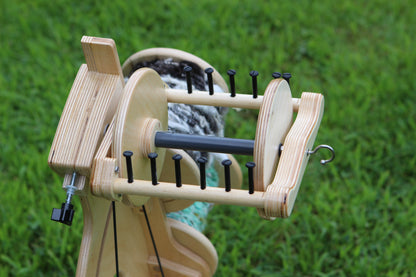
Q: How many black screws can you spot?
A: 12